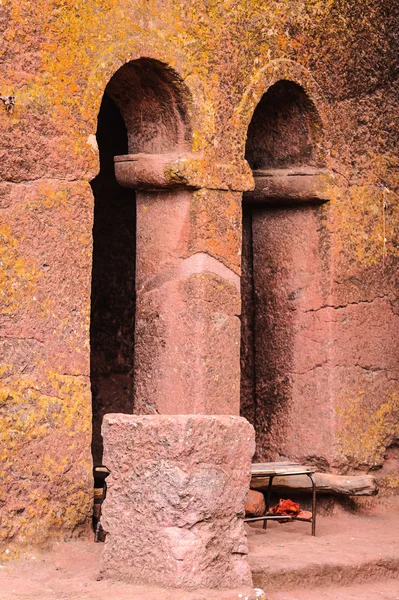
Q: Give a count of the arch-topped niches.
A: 2